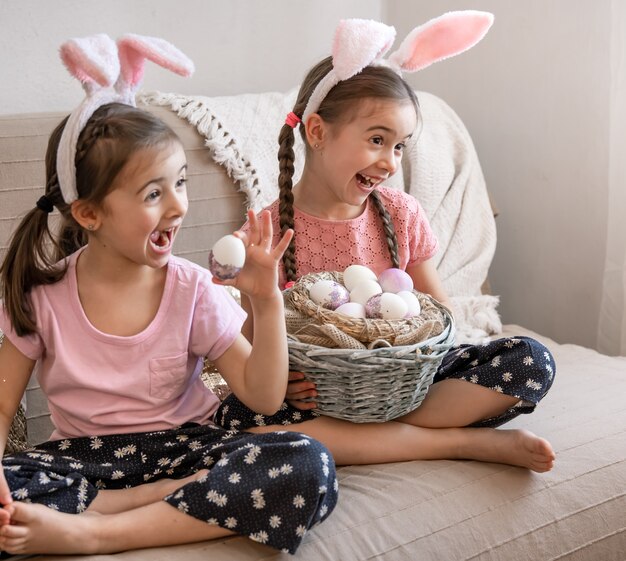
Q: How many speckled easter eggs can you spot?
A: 3